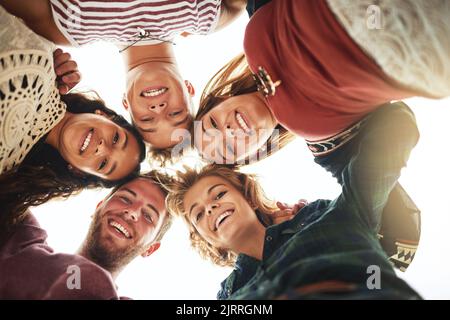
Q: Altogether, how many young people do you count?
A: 5